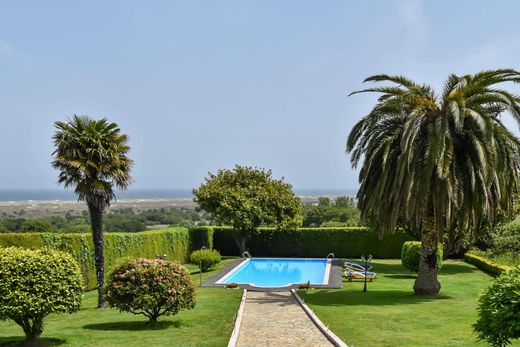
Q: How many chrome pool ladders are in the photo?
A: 2